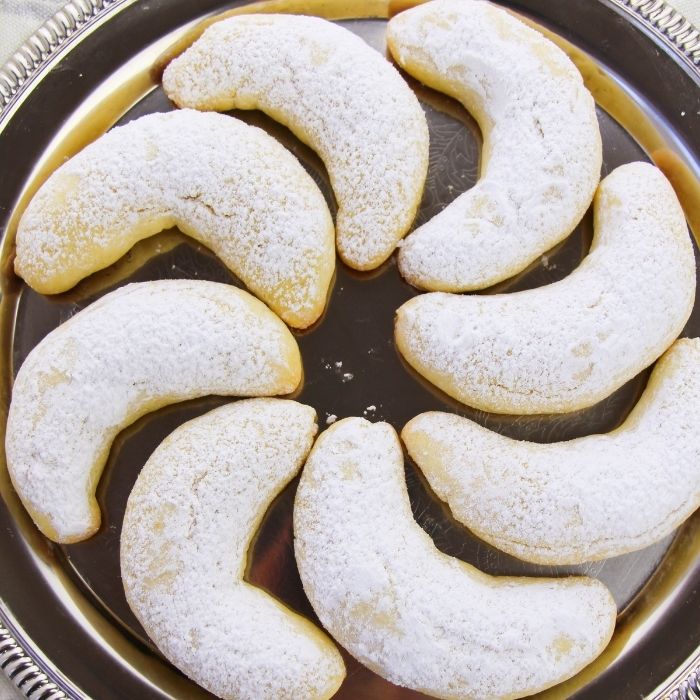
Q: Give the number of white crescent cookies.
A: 8